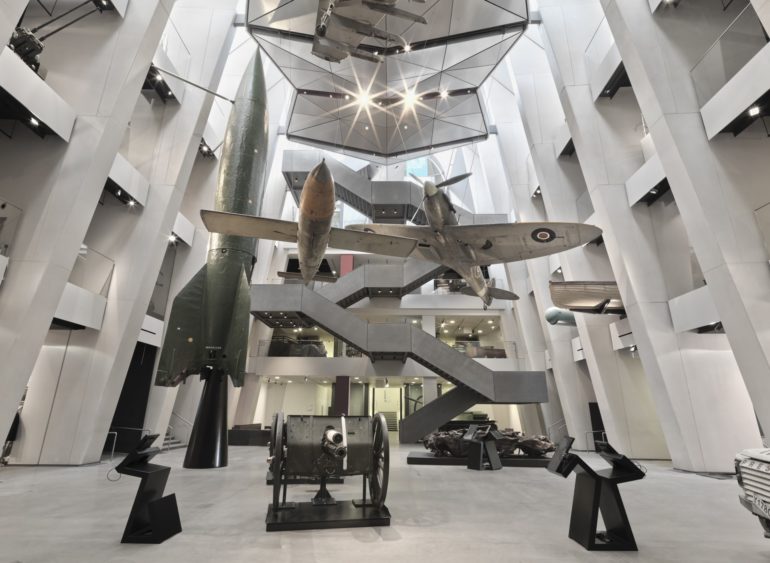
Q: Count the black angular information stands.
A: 3